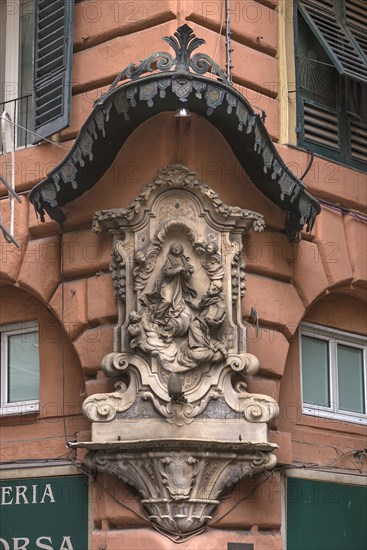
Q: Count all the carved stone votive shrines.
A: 1